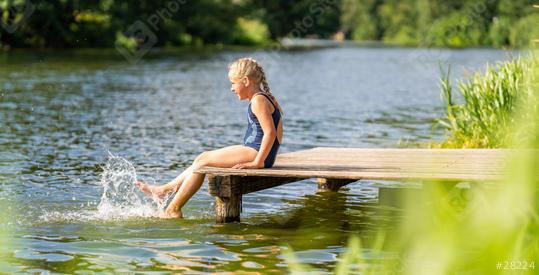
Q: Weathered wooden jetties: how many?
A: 1